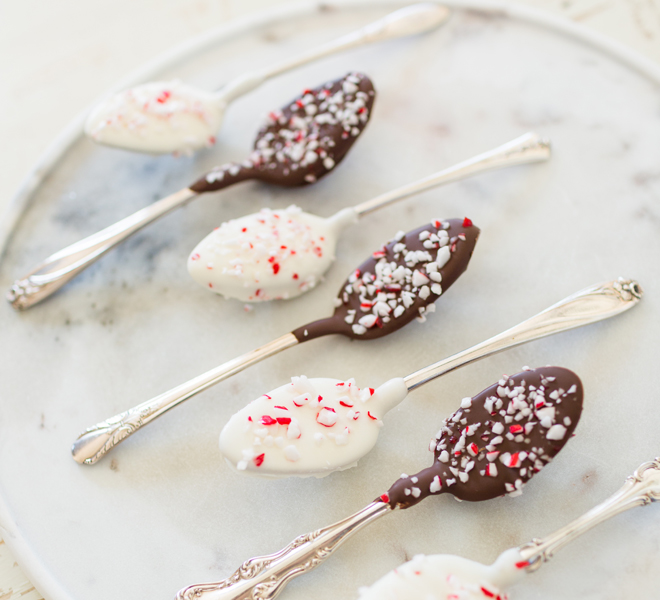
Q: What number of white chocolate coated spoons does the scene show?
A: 4